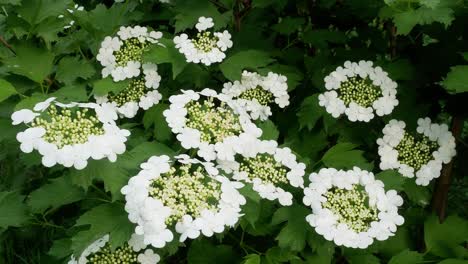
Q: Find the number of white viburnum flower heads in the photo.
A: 12